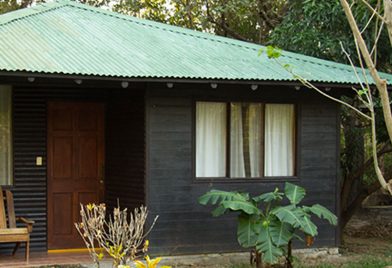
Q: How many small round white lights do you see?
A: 8